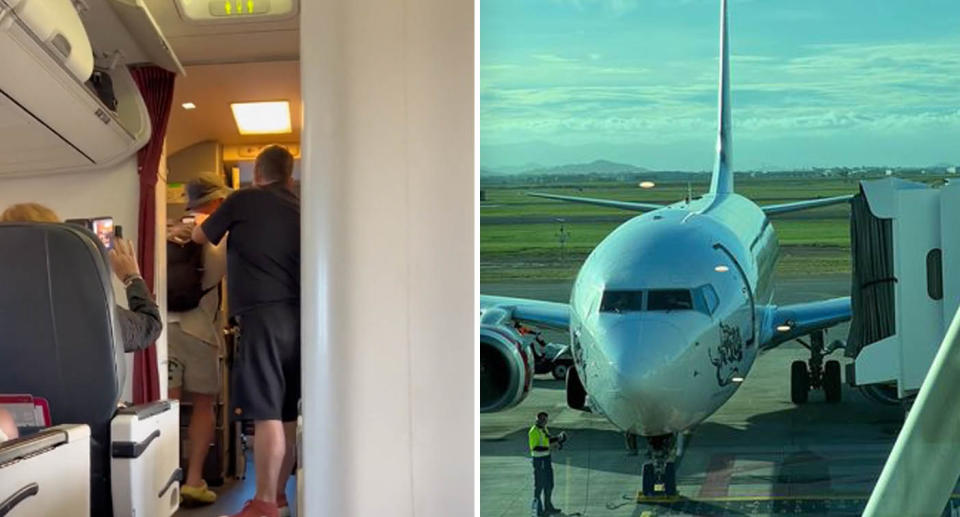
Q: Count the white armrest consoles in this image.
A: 2